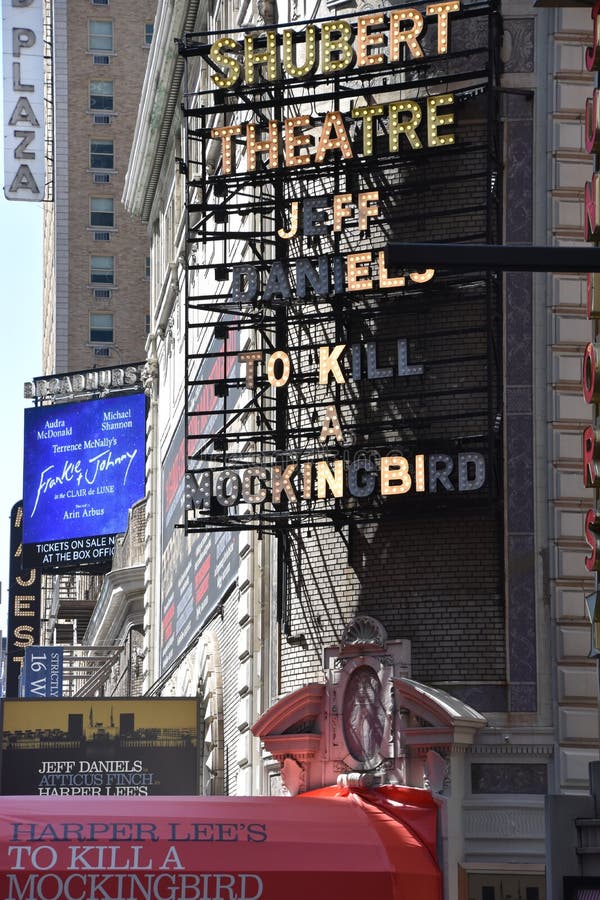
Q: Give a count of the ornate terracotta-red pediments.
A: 1